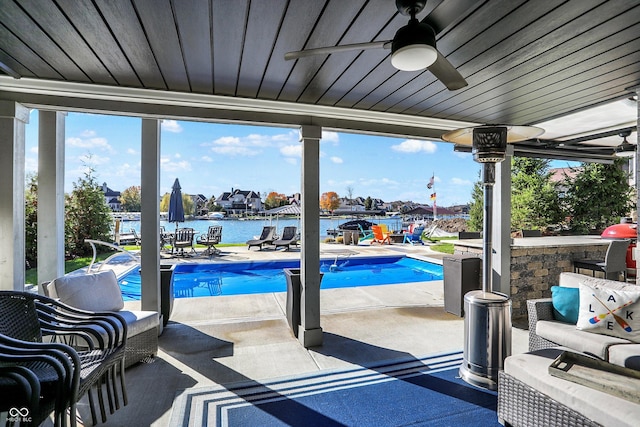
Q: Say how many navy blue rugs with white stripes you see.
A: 1